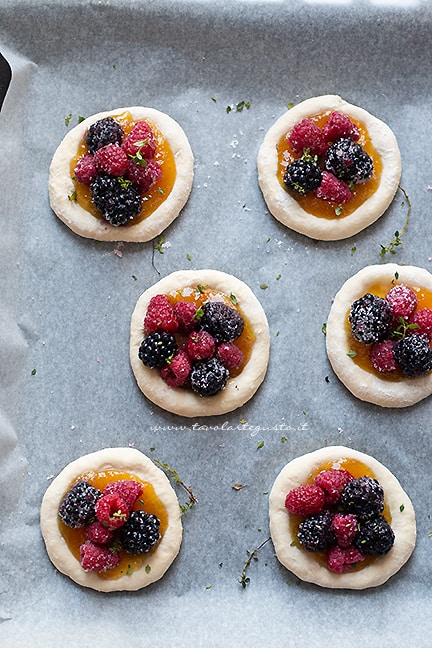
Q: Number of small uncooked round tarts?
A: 6